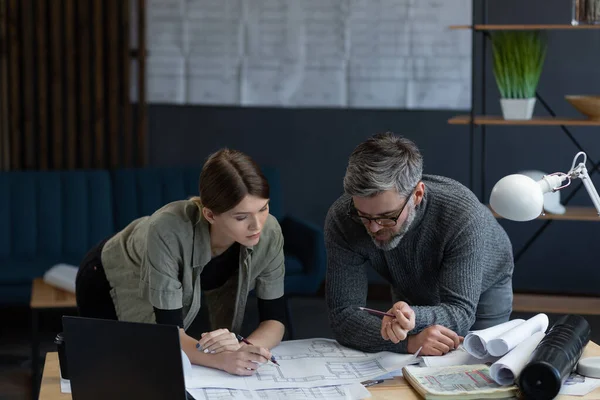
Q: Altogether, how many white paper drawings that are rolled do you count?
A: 3